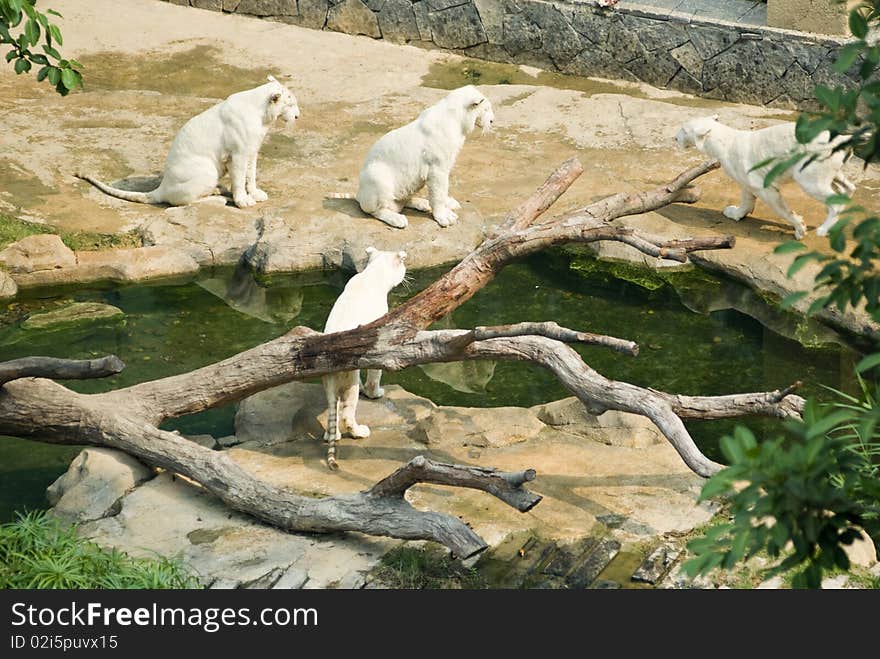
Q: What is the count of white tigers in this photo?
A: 4